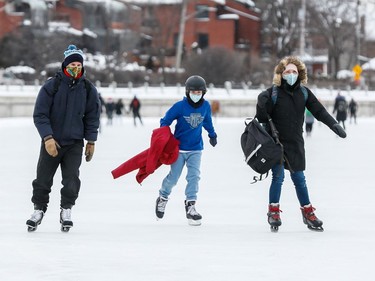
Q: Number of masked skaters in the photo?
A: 3